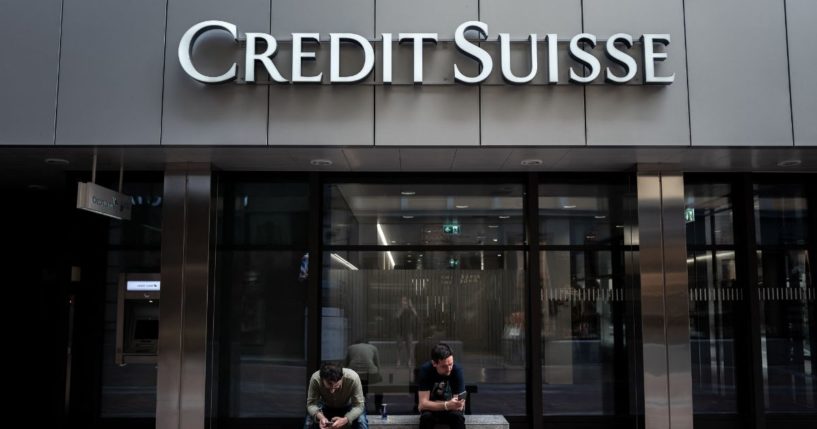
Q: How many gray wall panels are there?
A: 9